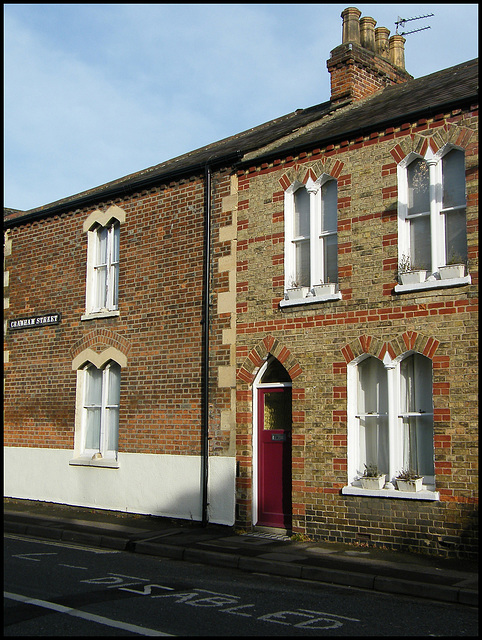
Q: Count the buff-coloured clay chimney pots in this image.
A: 4